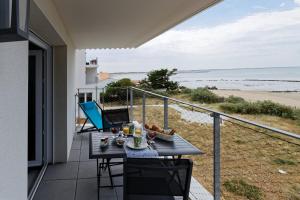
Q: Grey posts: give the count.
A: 4